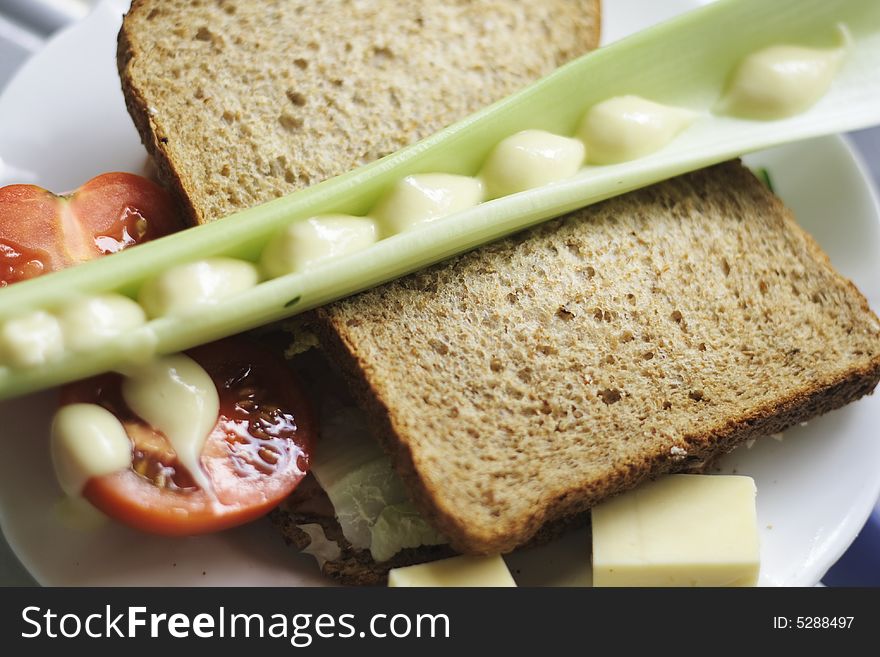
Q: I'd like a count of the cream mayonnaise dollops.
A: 10